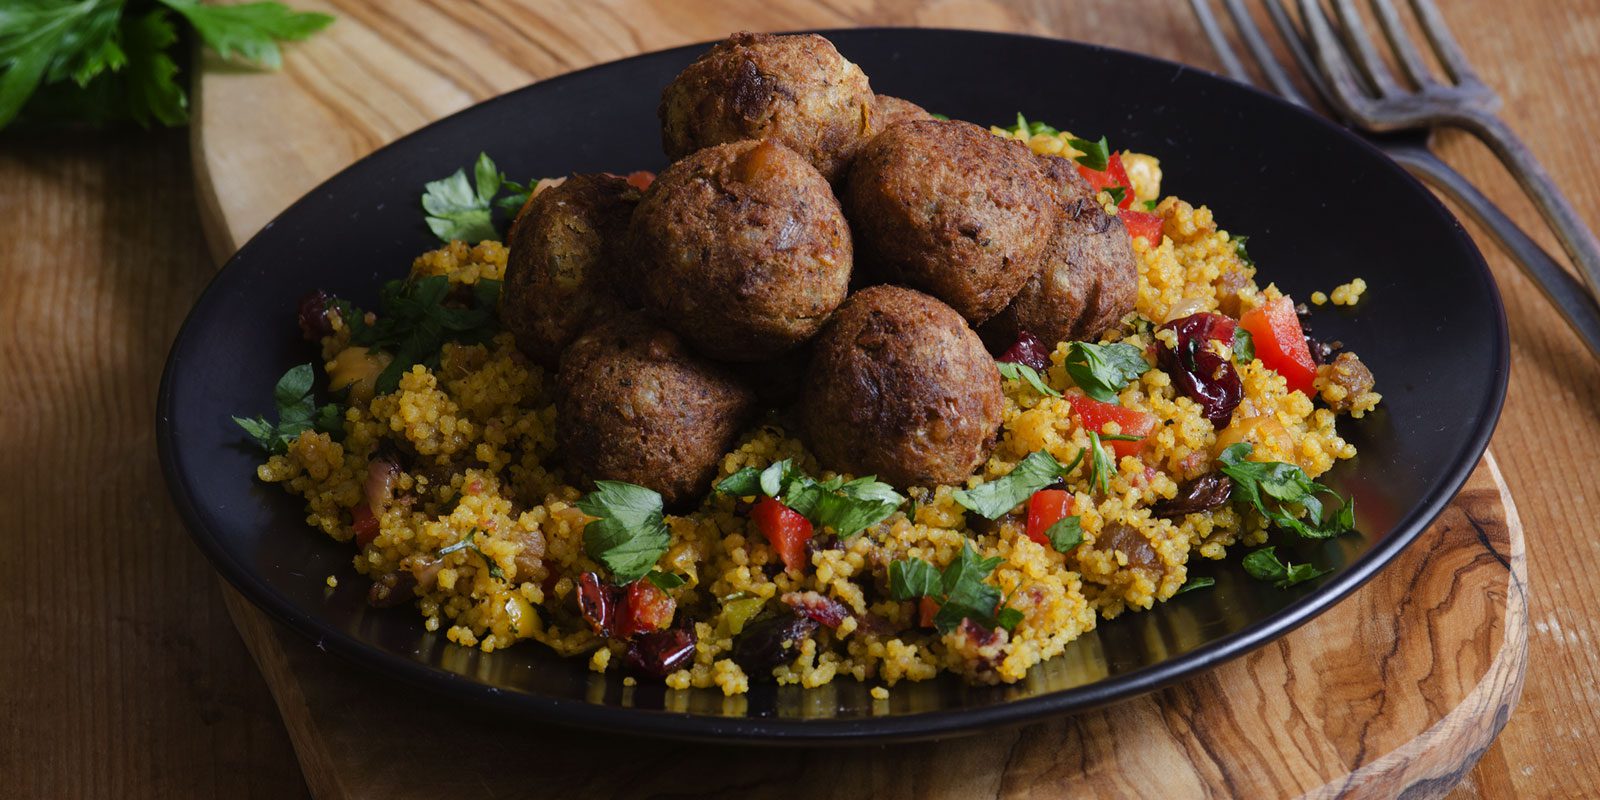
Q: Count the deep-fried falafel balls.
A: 8